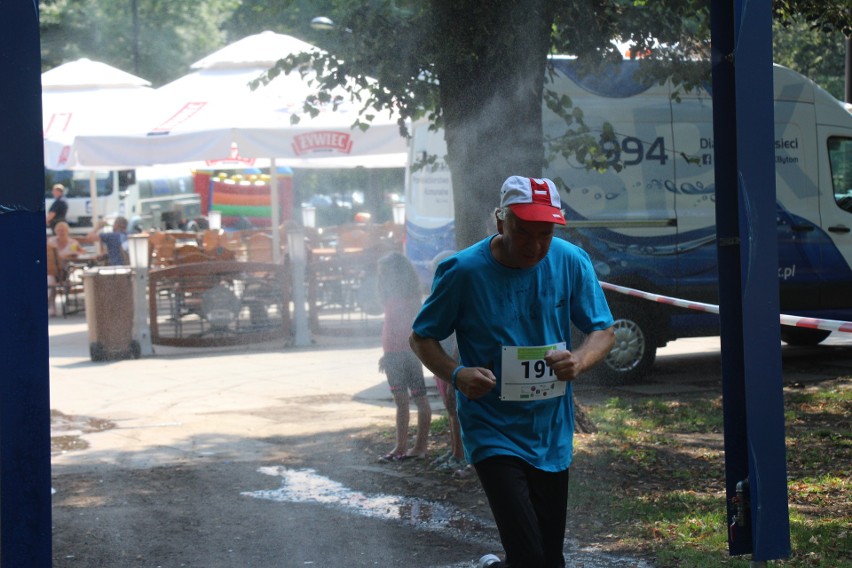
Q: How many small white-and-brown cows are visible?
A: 0